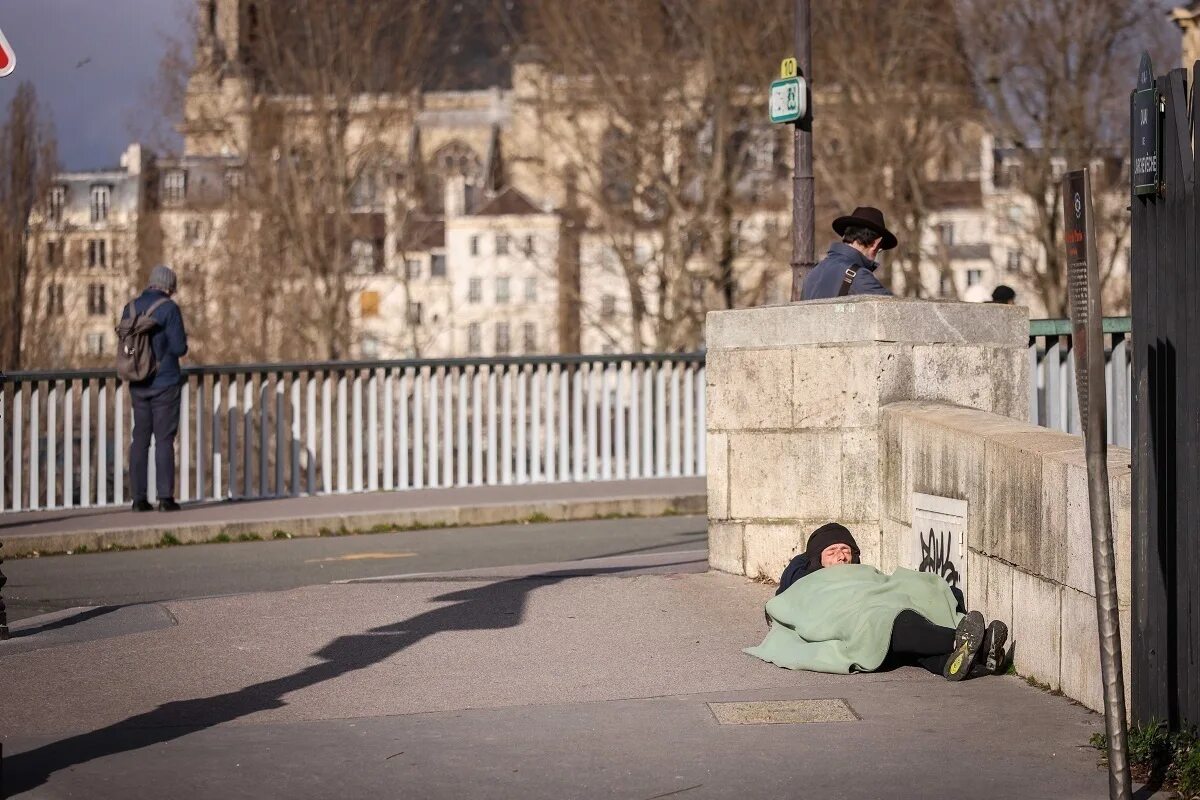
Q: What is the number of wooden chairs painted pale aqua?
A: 0